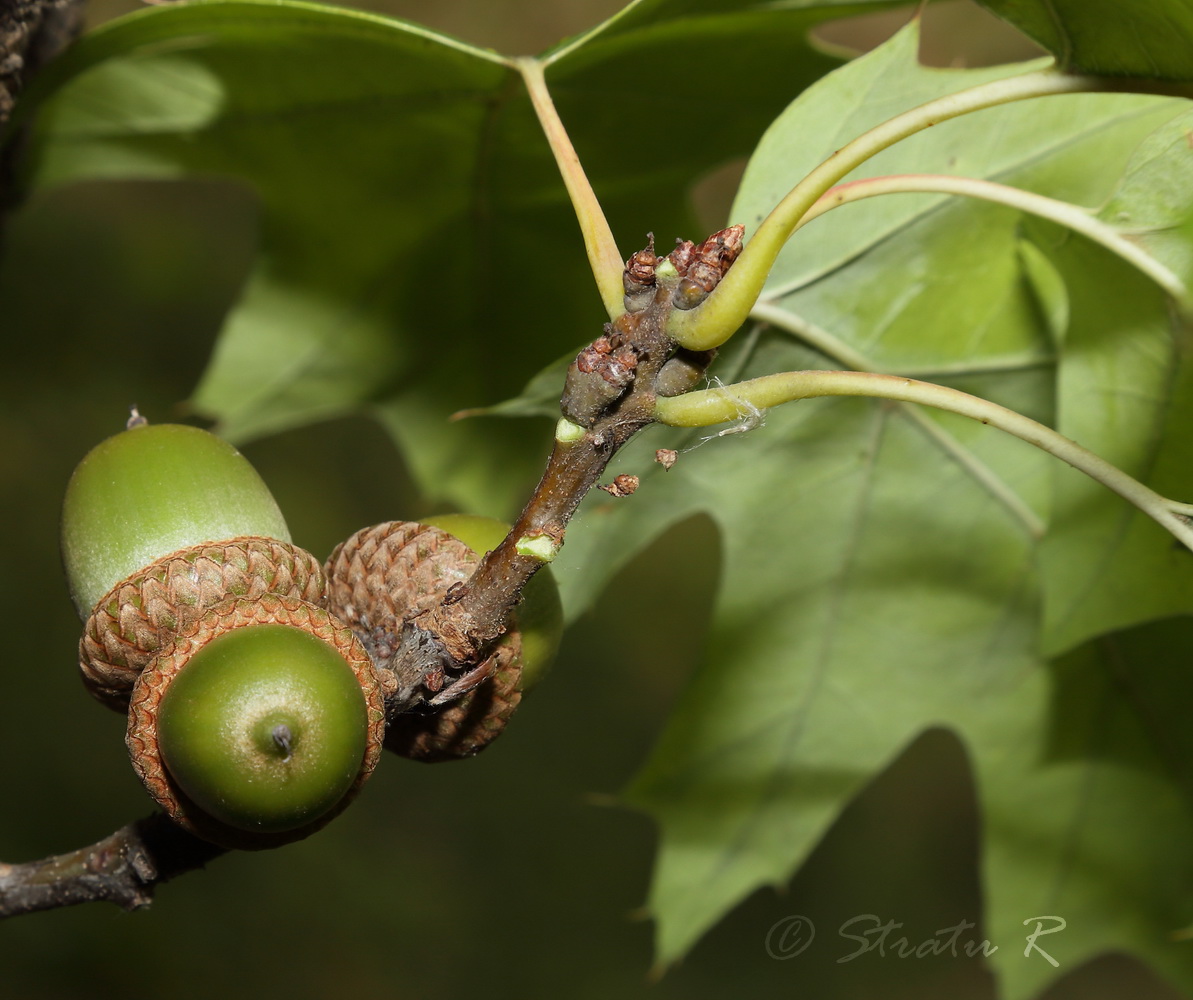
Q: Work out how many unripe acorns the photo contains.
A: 3